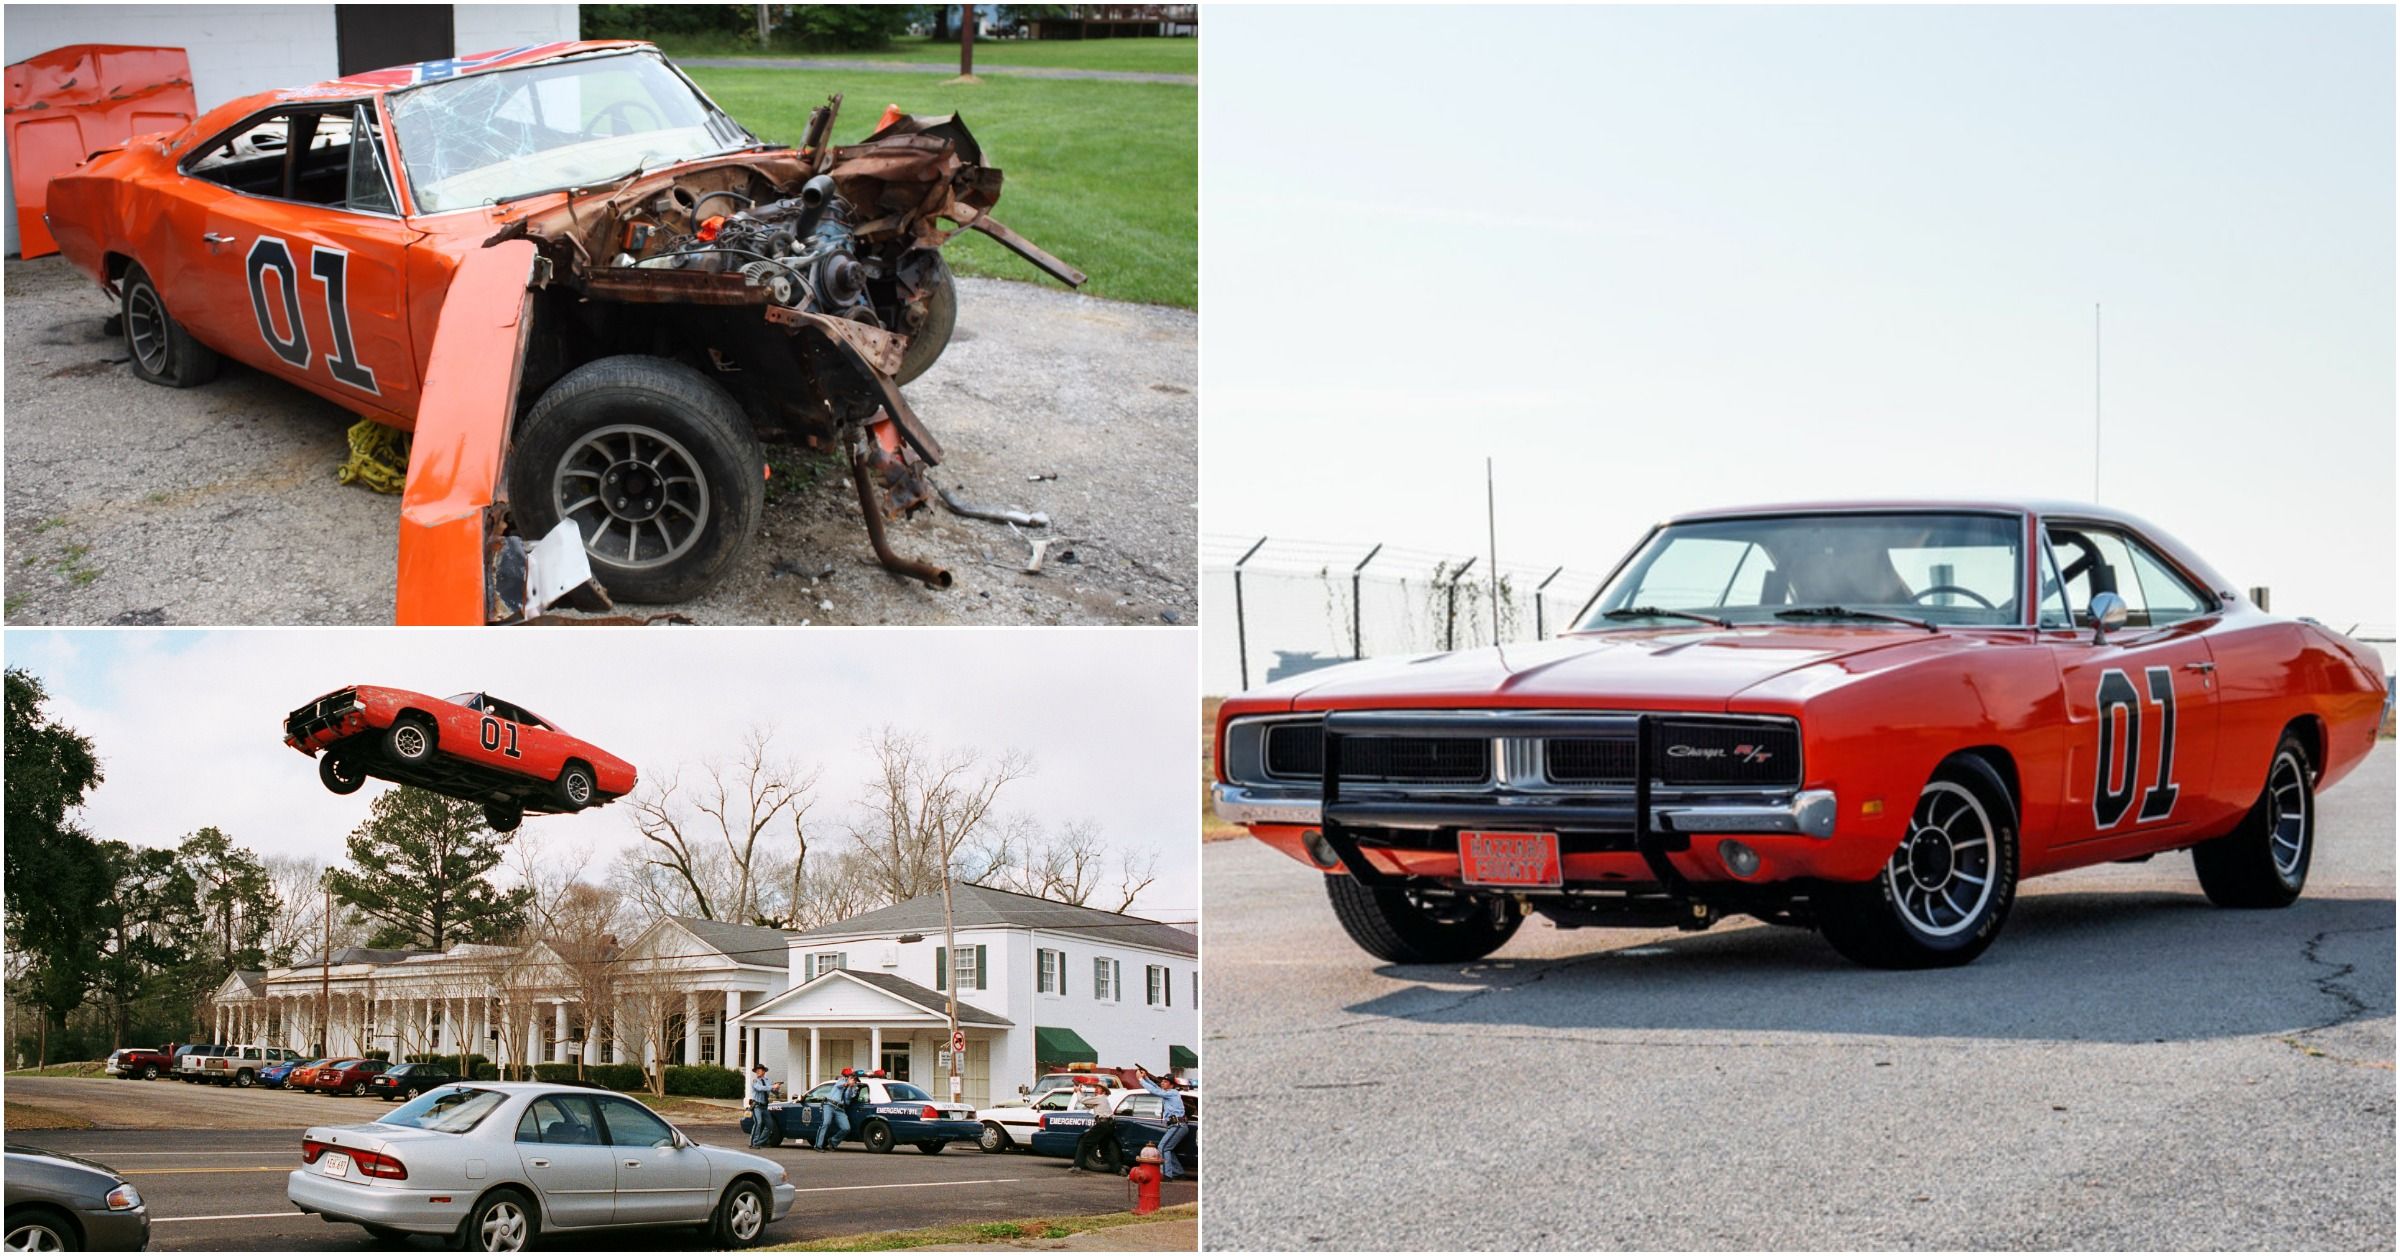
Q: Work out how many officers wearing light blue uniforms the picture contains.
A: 3